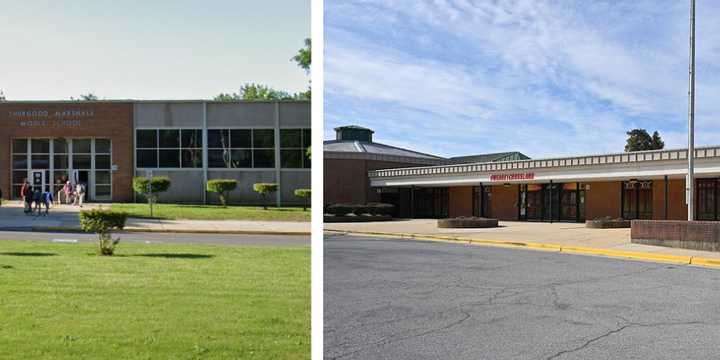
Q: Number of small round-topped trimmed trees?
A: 5